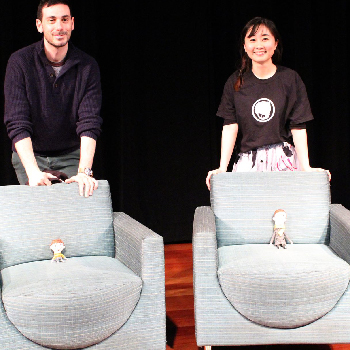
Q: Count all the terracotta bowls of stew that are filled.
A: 0